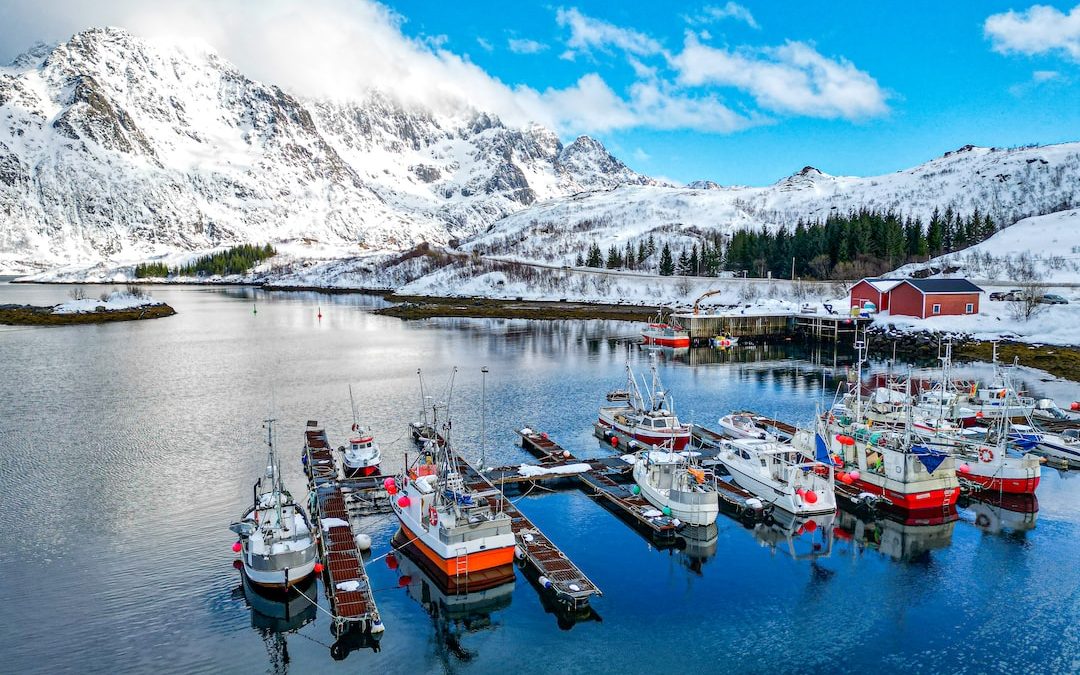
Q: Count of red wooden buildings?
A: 2